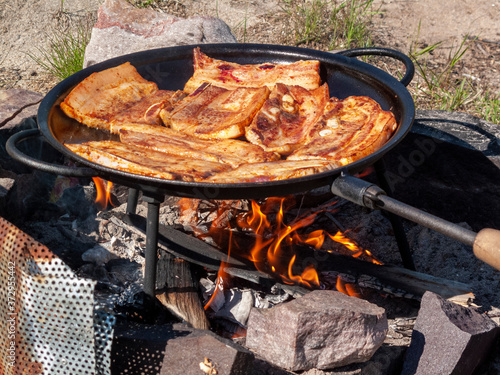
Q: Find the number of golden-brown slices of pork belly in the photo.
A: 8